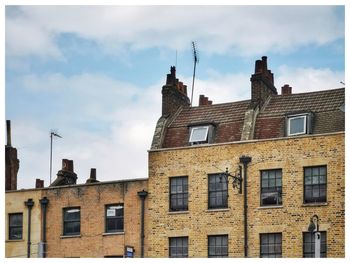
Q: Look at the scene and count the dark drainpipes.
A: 4